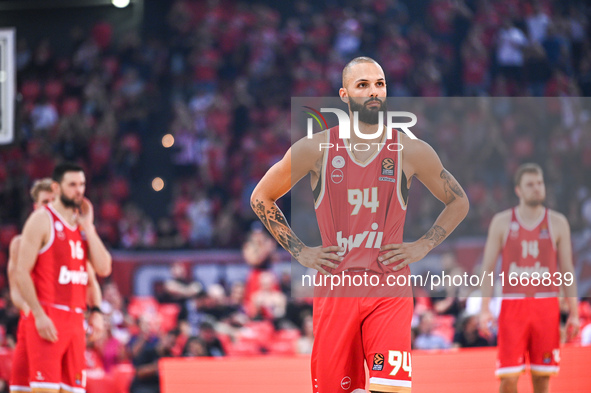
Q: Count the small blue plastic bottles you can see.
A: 0